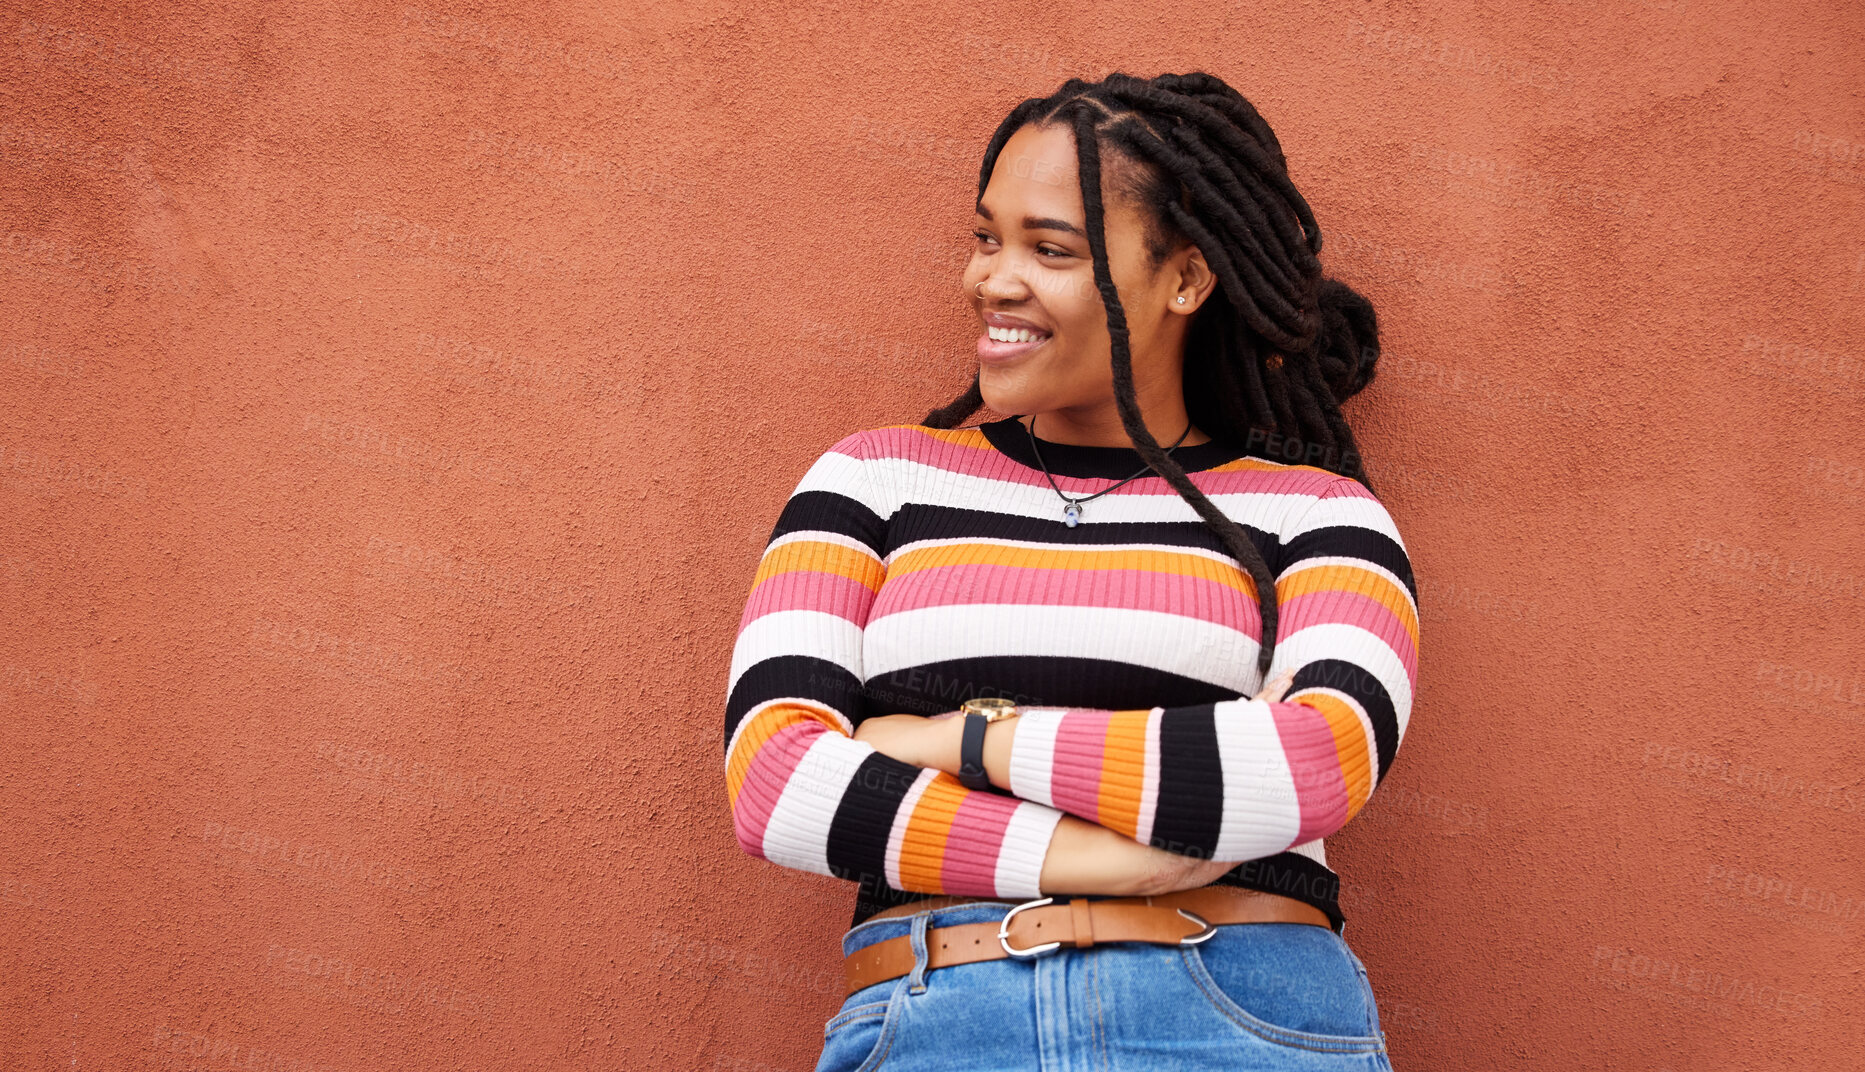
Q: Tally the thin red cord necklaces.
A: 0